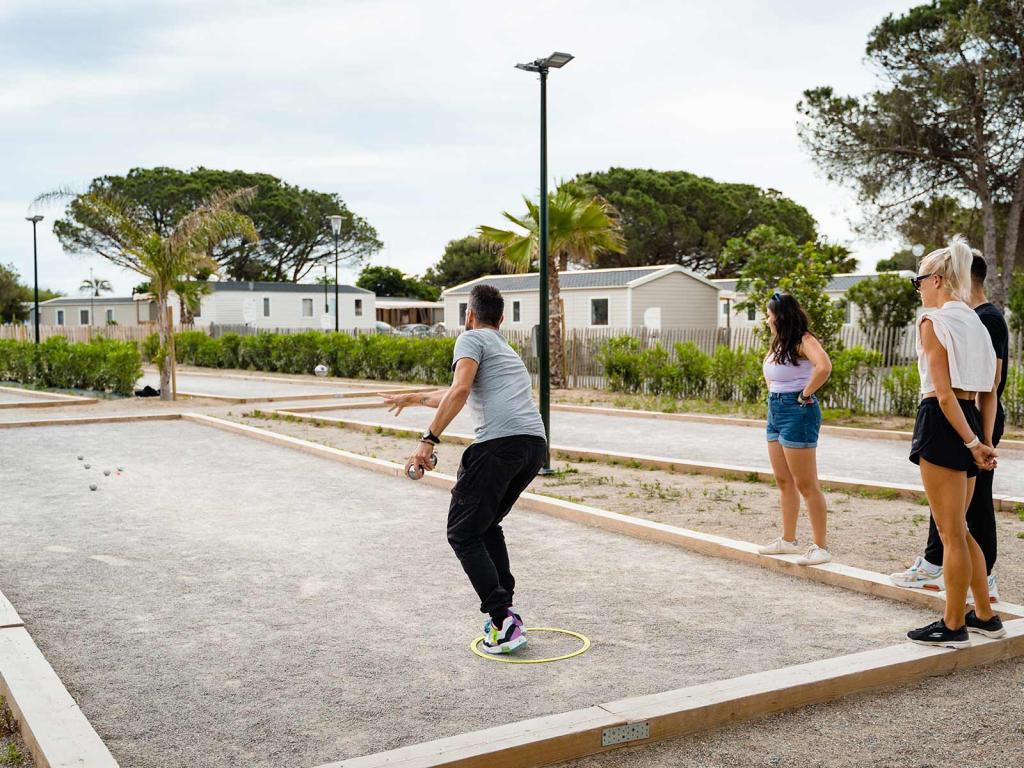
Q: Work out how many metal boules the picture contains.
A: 8